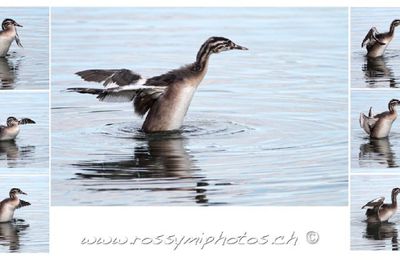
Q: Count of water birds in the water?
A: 7